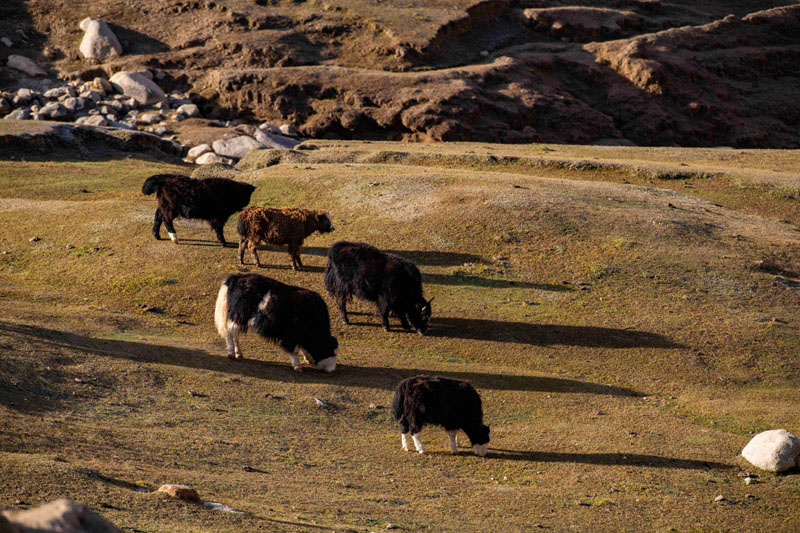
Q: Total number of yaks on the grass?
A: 5